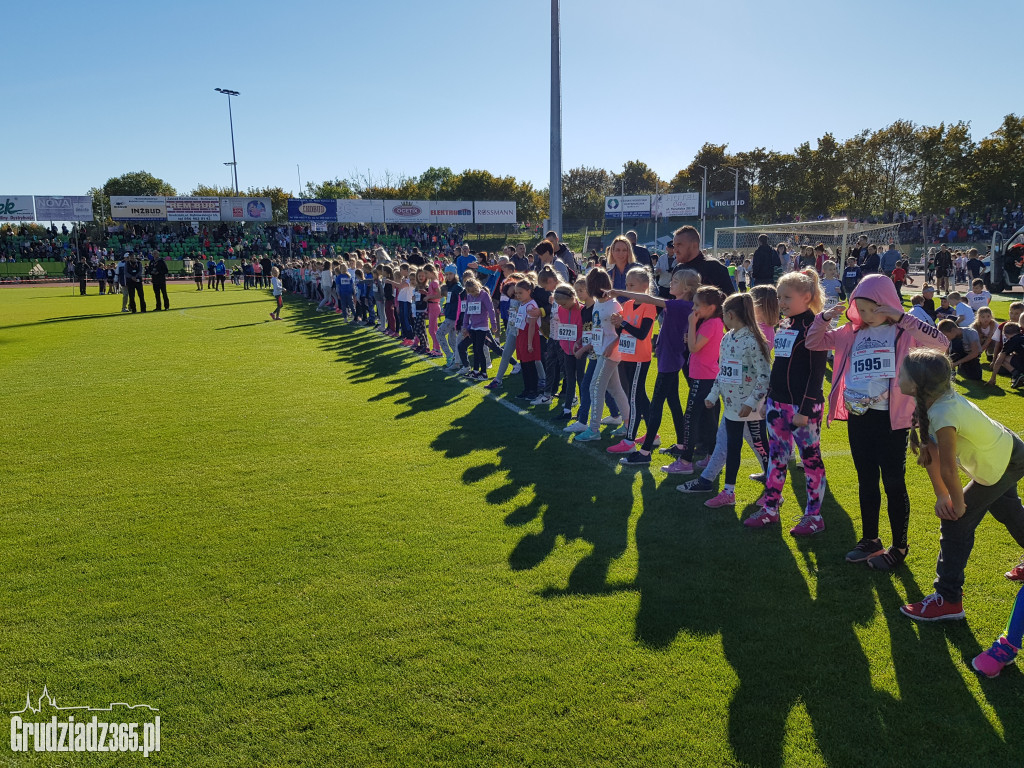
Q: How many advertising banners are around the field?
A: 13